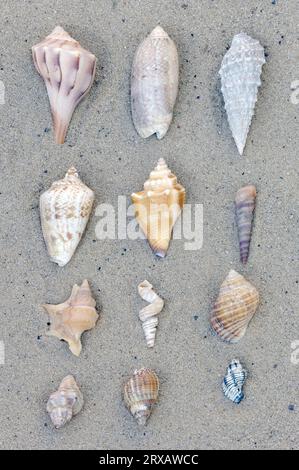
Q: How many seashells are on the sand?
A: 12